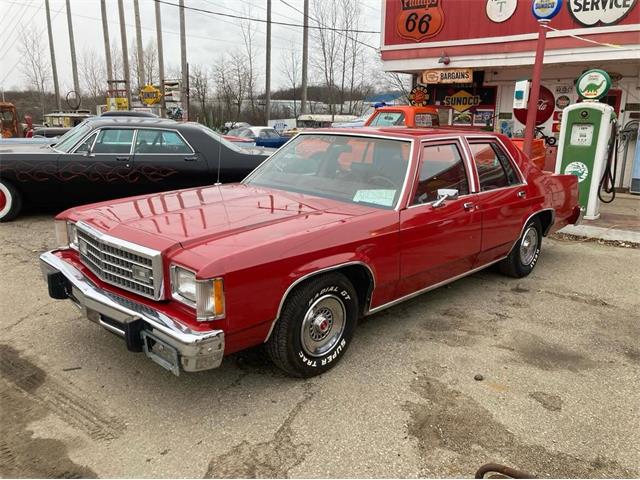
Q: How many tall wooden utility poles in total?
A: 9